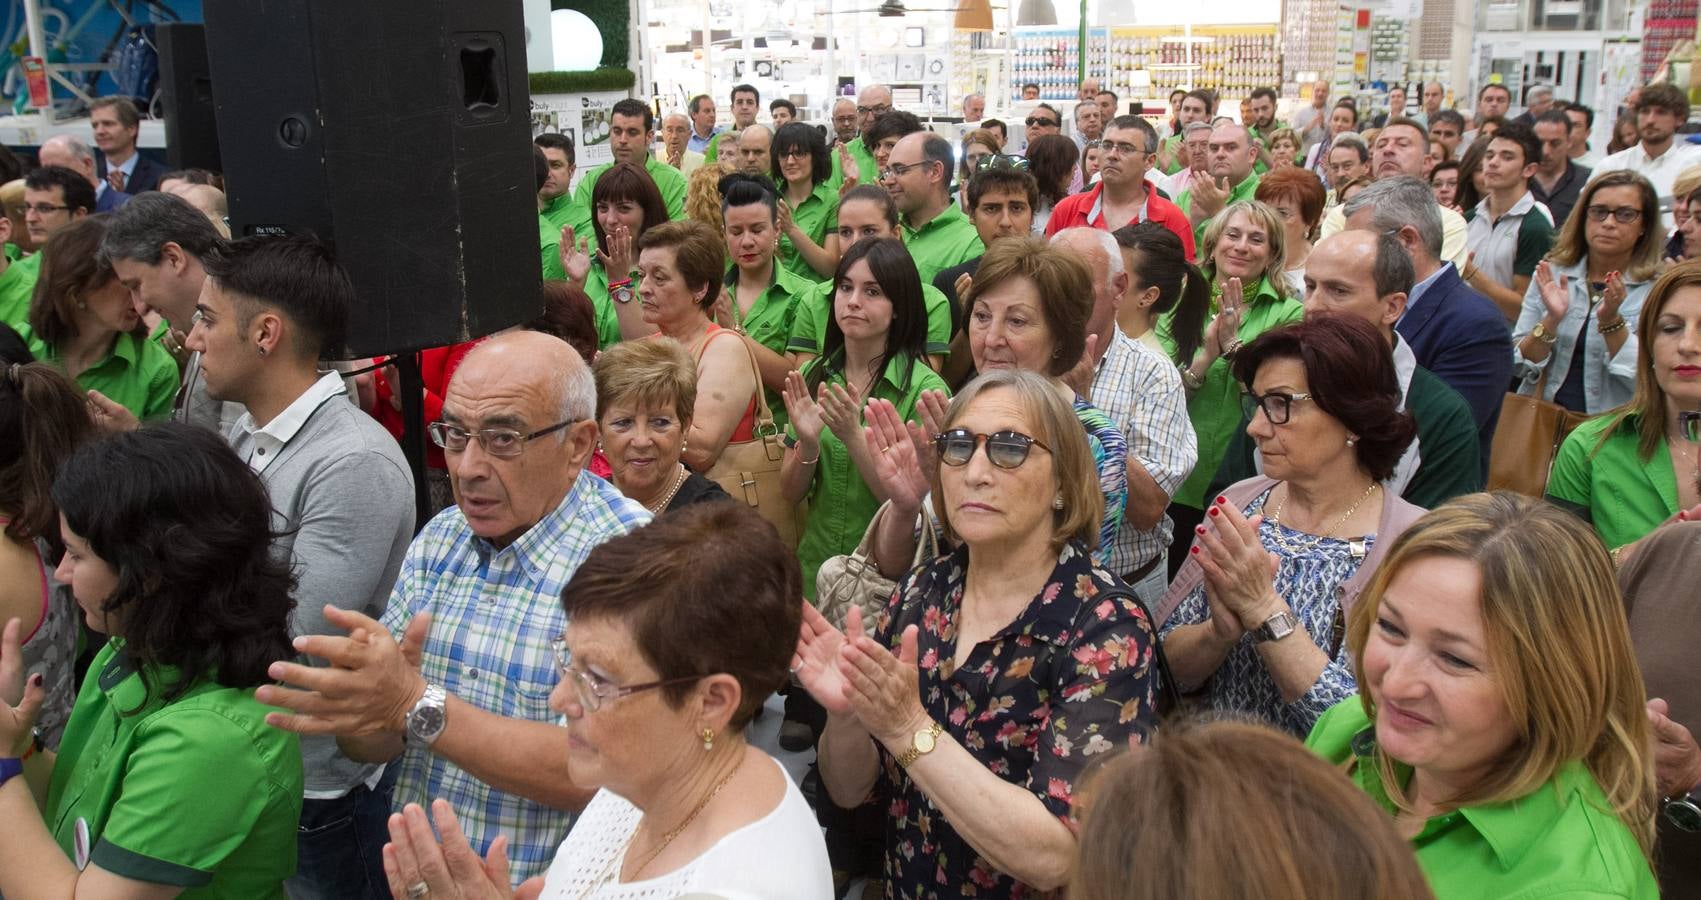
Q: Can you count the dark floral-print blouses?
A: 1